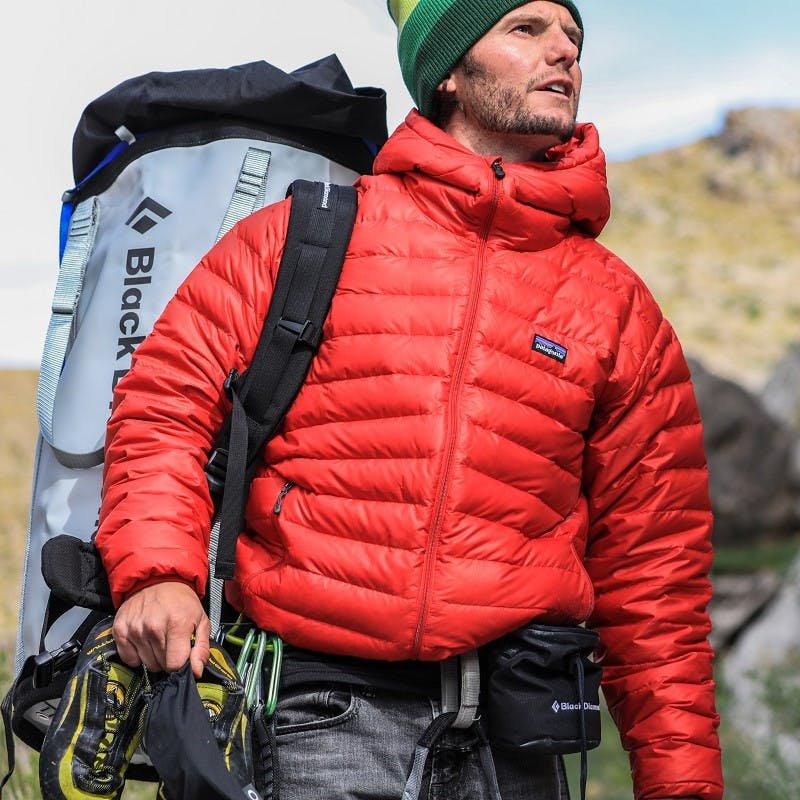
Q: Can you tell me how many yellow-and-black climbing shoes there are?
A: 2